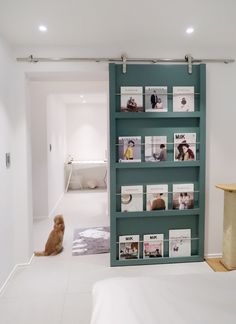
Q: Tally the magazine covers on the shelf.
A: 12